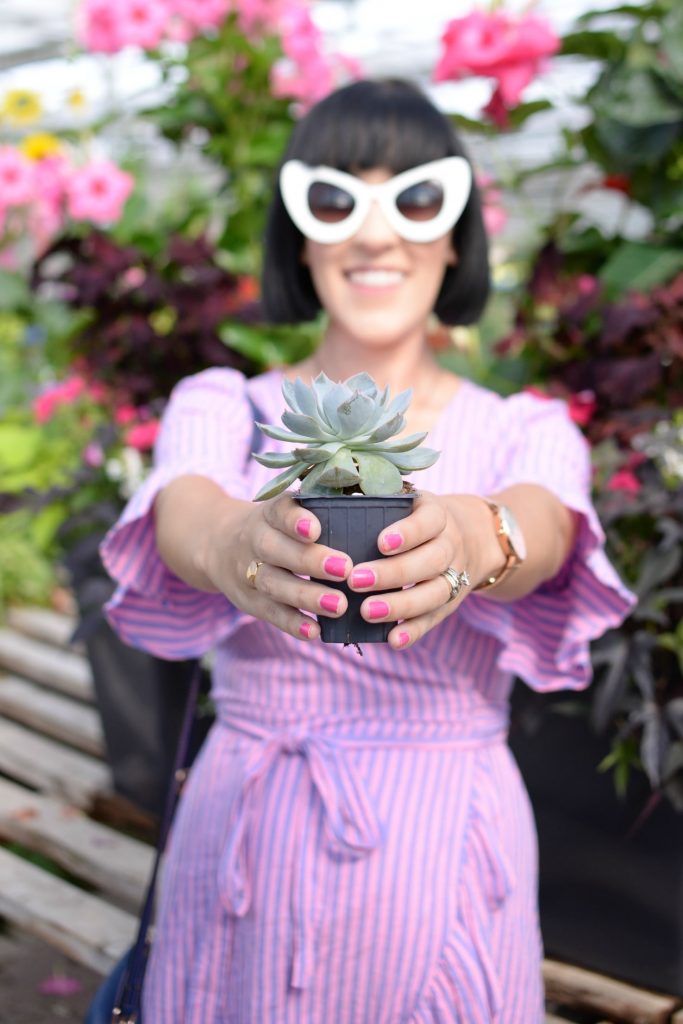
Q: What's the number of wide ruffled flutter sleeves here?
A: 2